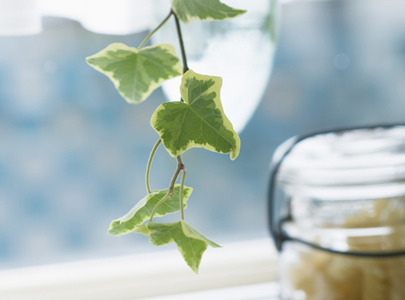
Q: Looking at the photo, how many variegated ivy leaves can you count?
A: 5